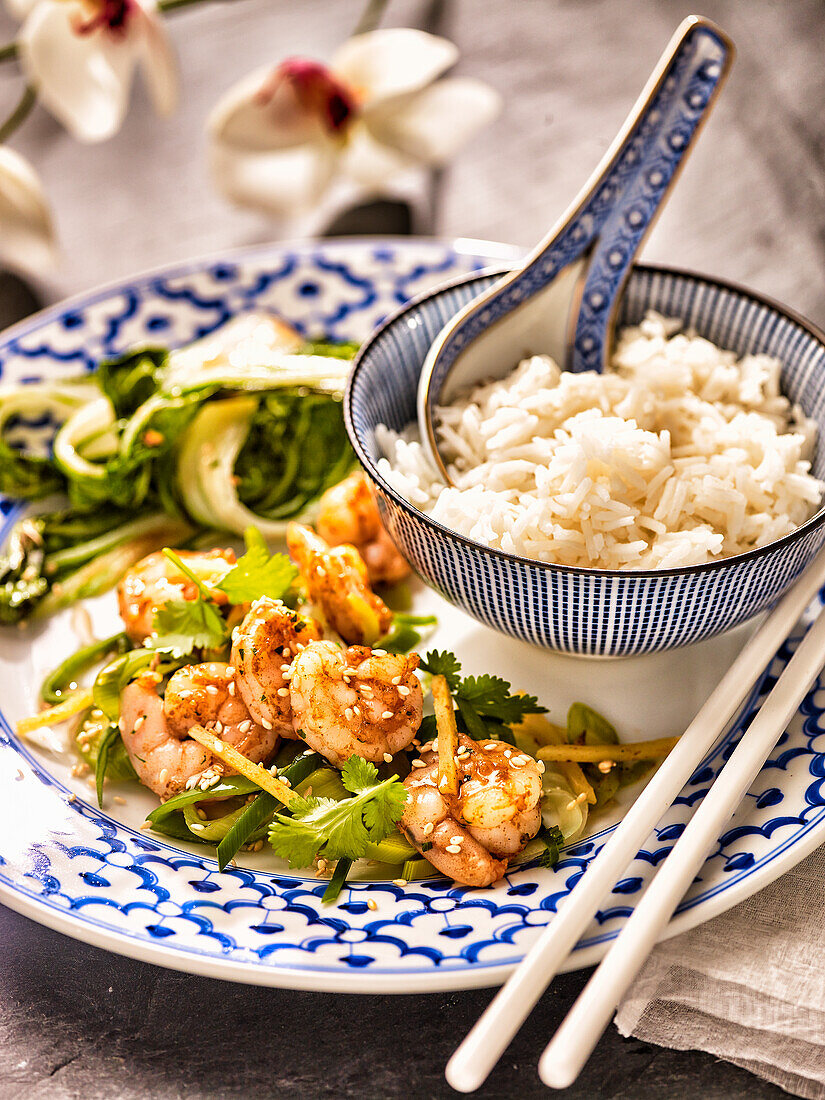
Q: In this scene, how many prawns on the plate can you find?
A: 7